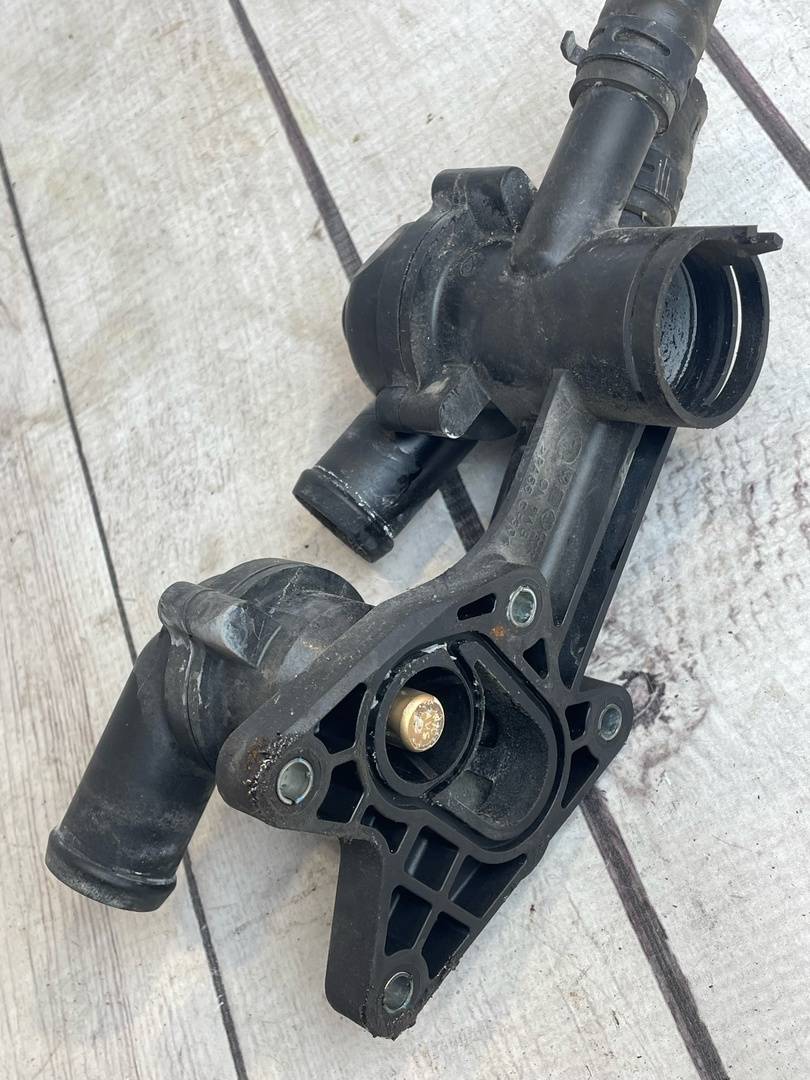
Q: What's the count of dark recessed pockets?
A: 11